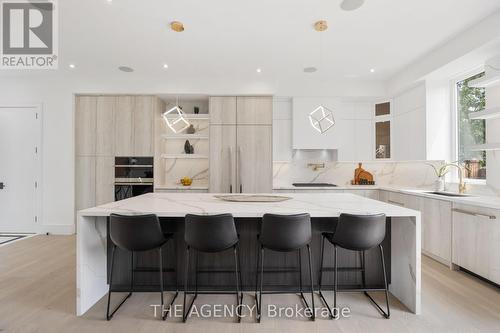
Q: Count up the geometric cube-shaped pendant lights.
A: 2